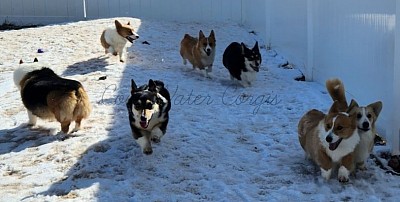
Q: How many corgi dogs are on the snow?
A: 7